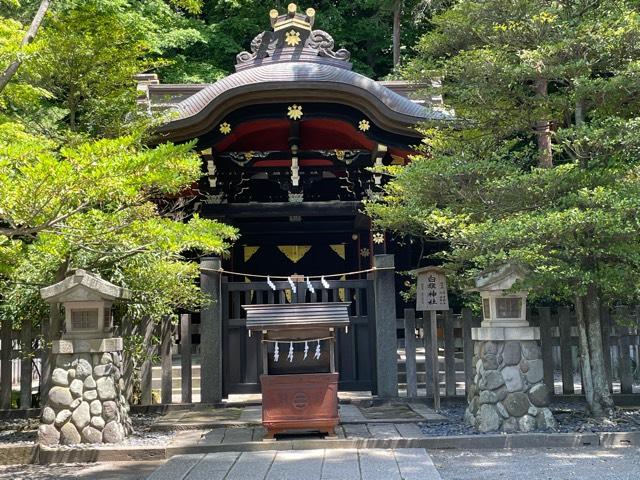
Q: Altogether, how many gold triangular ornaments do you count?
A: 3